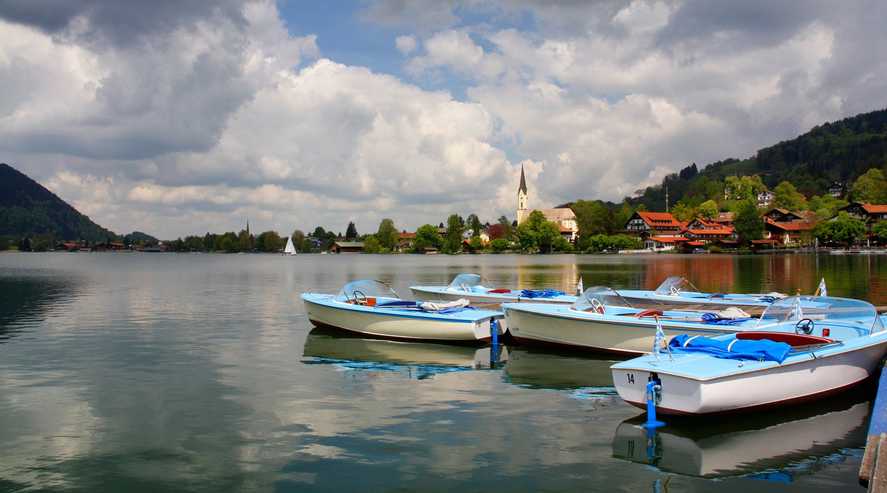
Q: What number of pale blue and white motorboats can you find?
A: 5